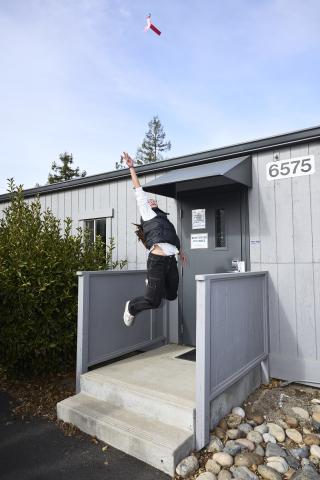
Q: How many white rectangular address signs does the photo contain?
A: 1